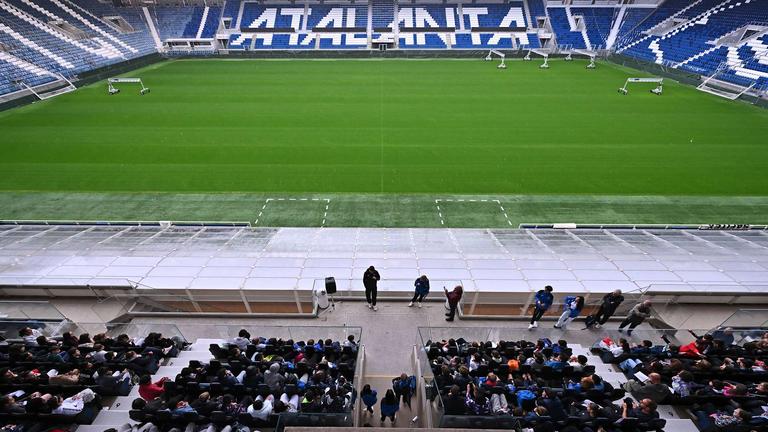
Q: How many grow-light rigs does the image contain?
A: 5